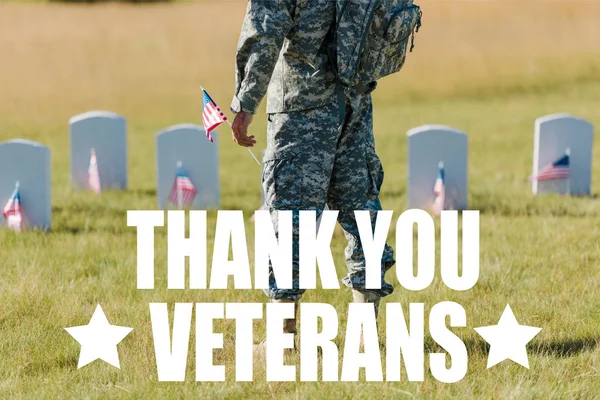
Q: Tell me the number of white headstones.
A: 5